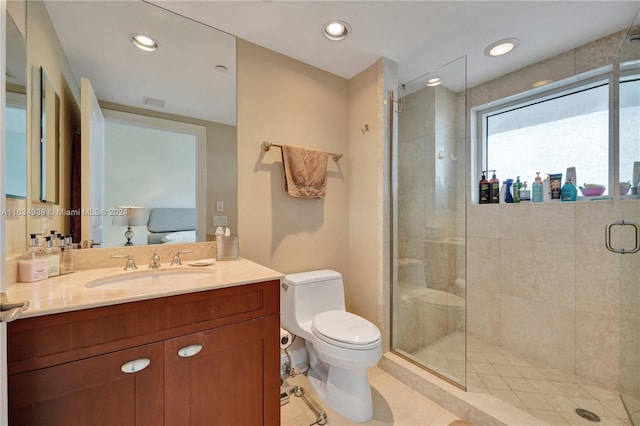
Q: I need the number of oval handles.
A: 2